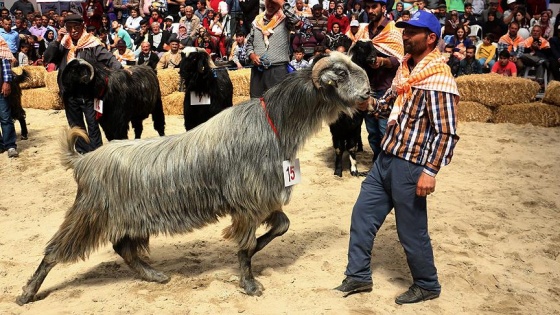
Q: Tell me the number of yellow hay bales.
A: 11